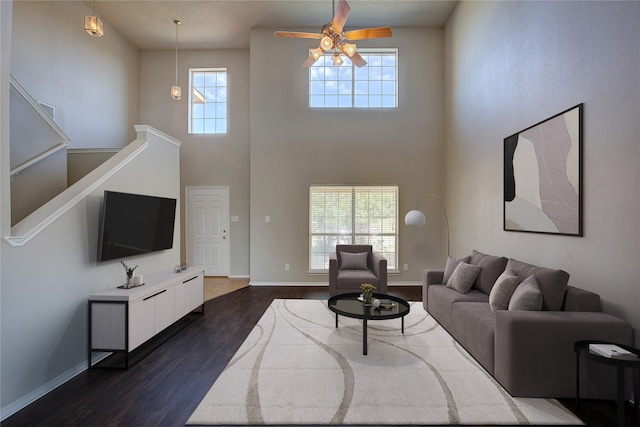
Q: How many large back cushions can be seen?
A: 2